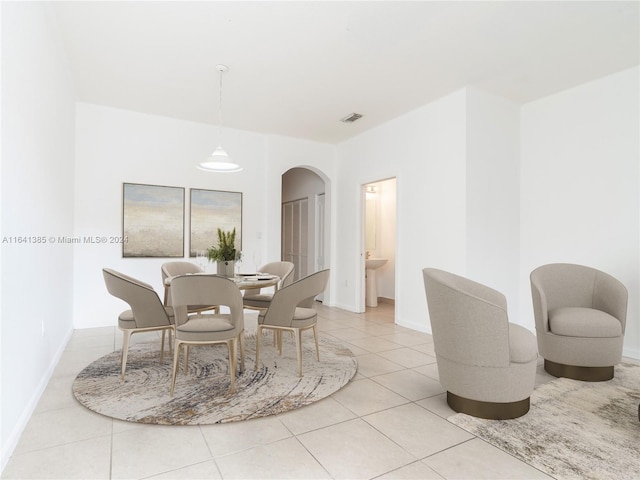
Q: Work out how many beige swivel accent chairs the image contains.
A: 2